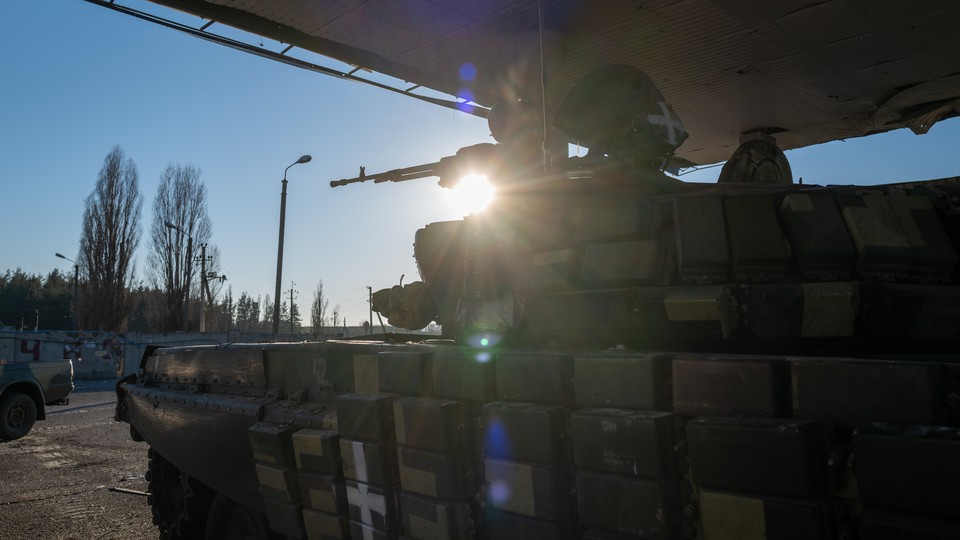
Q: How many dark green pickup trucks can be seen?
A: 1